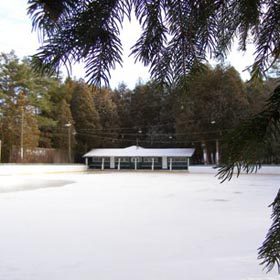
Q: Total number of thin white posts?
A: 7